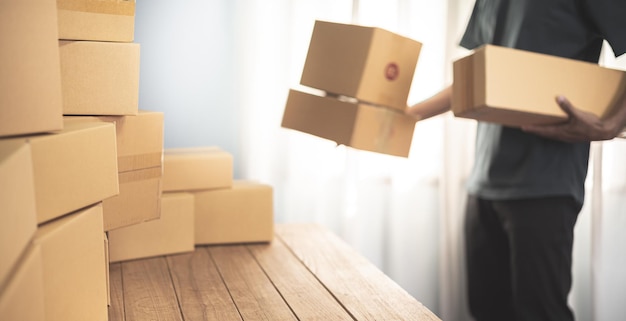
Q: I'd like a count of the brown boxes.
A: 14